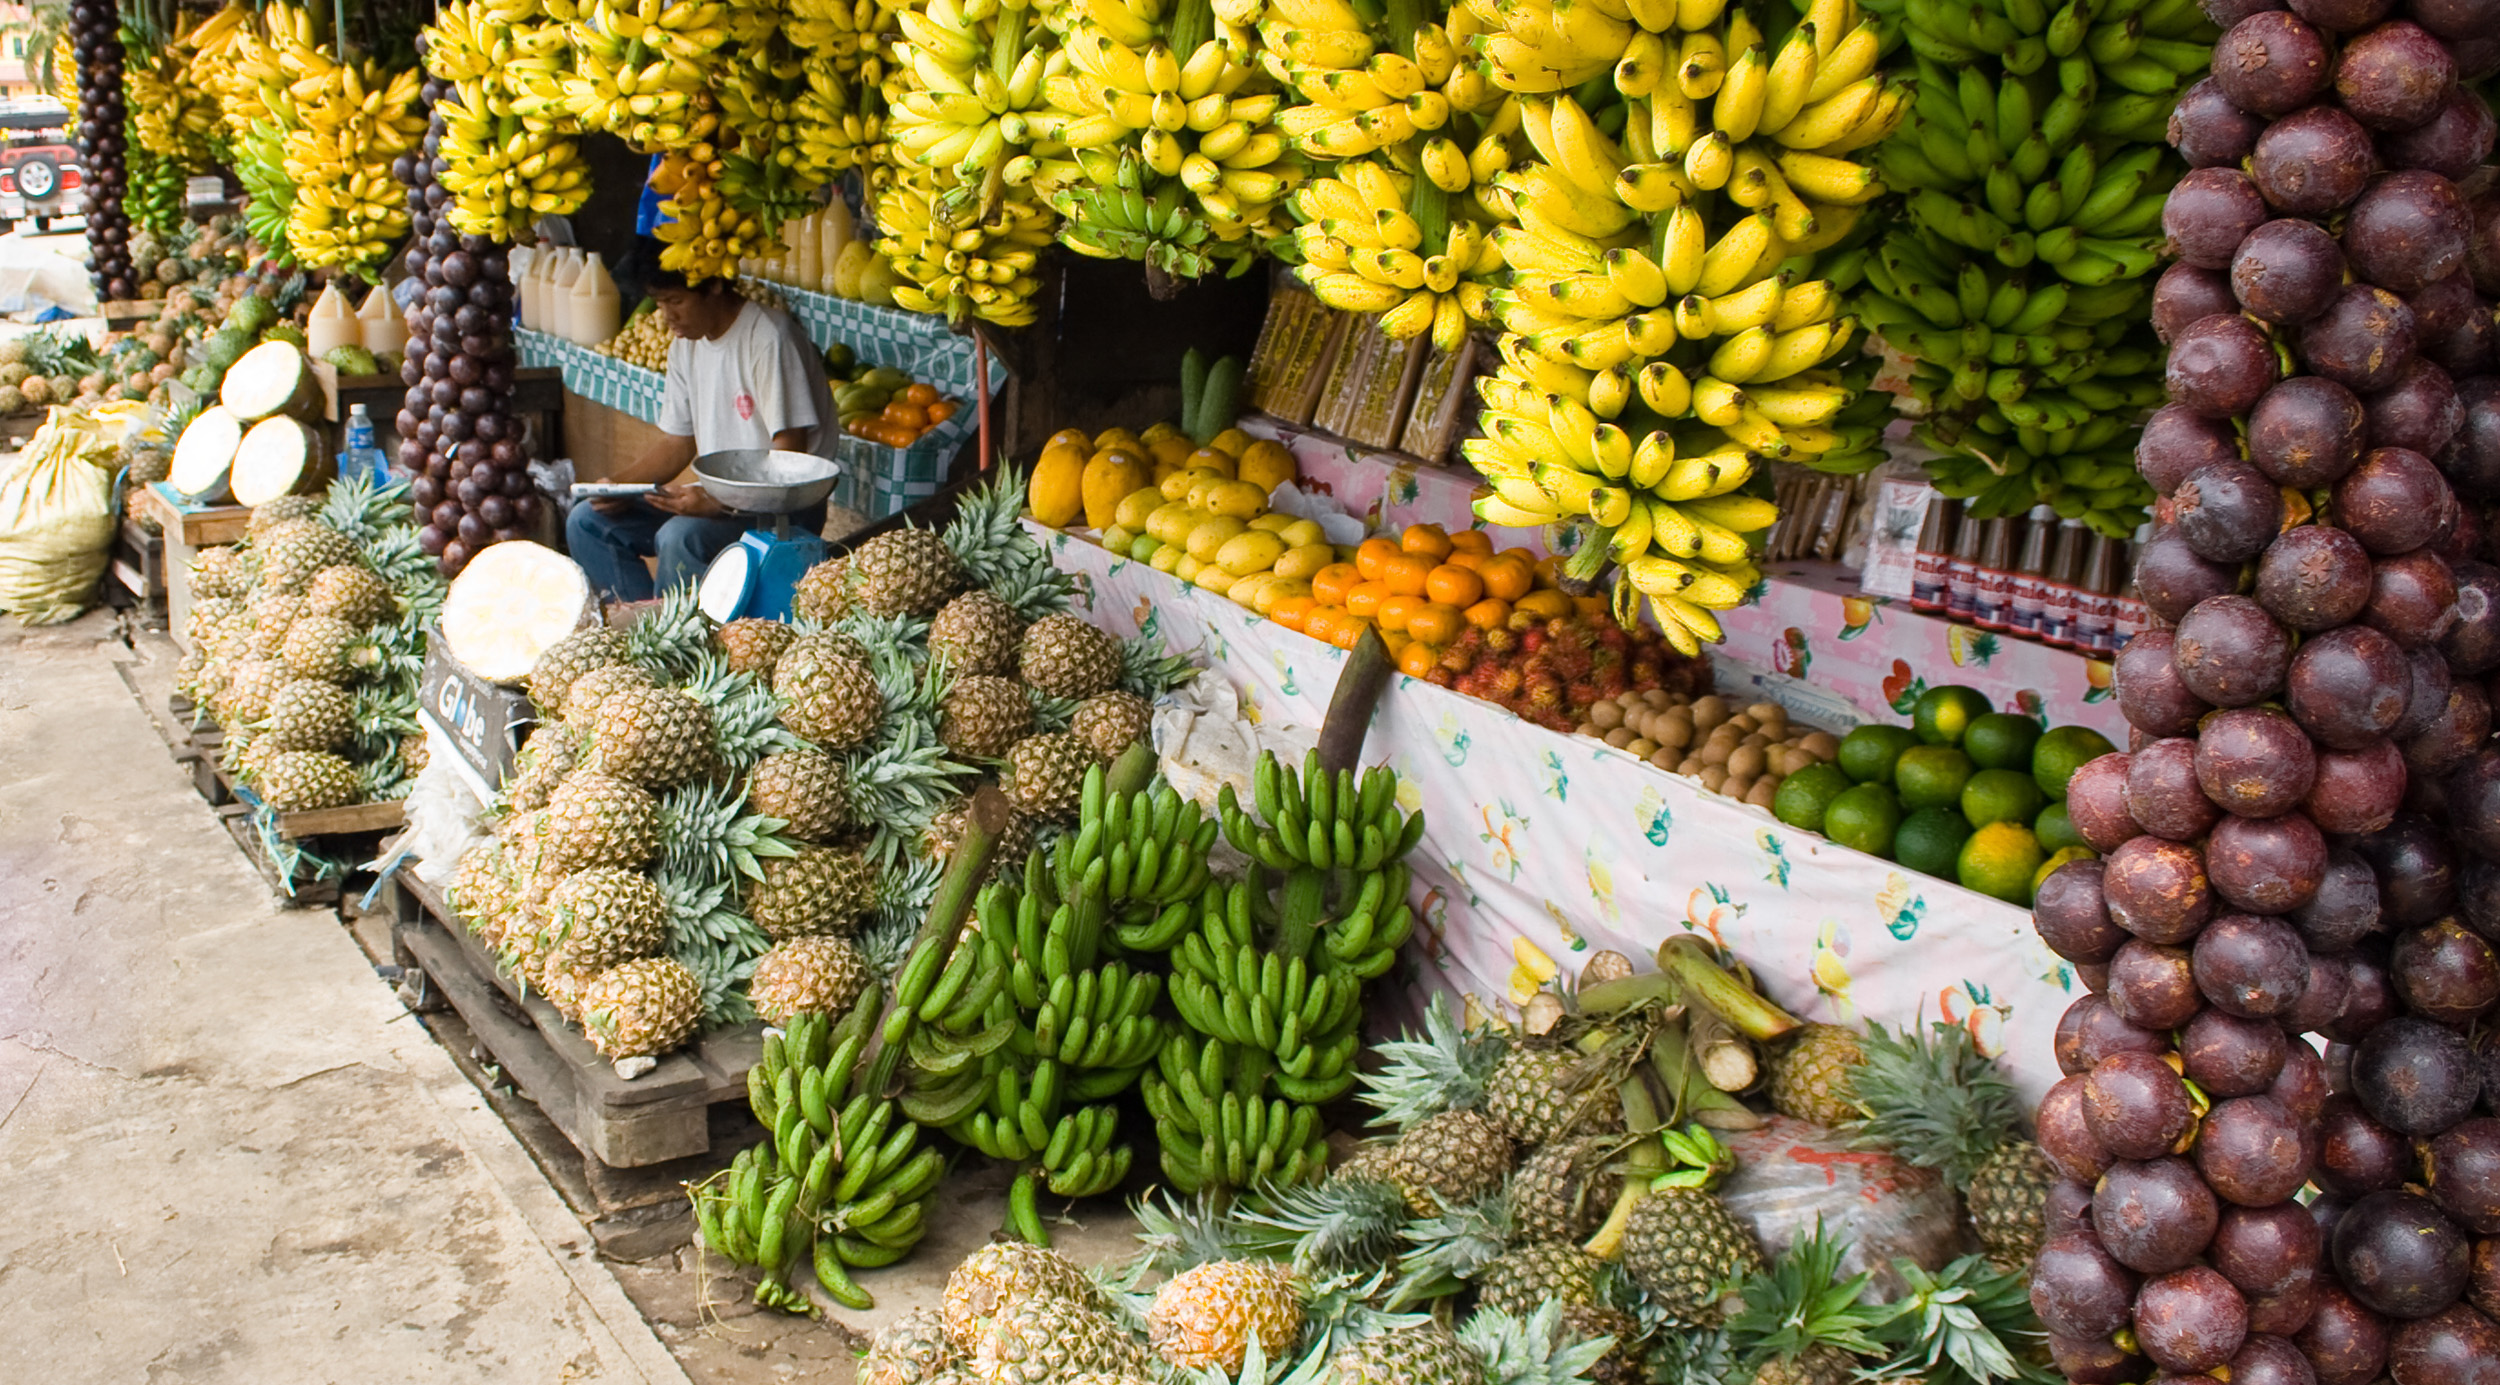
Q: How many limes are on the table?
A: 12